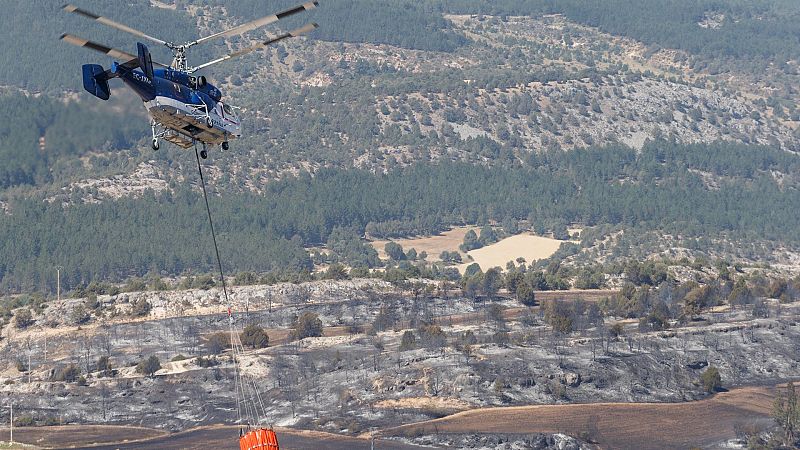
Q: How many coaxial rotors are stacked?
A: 2